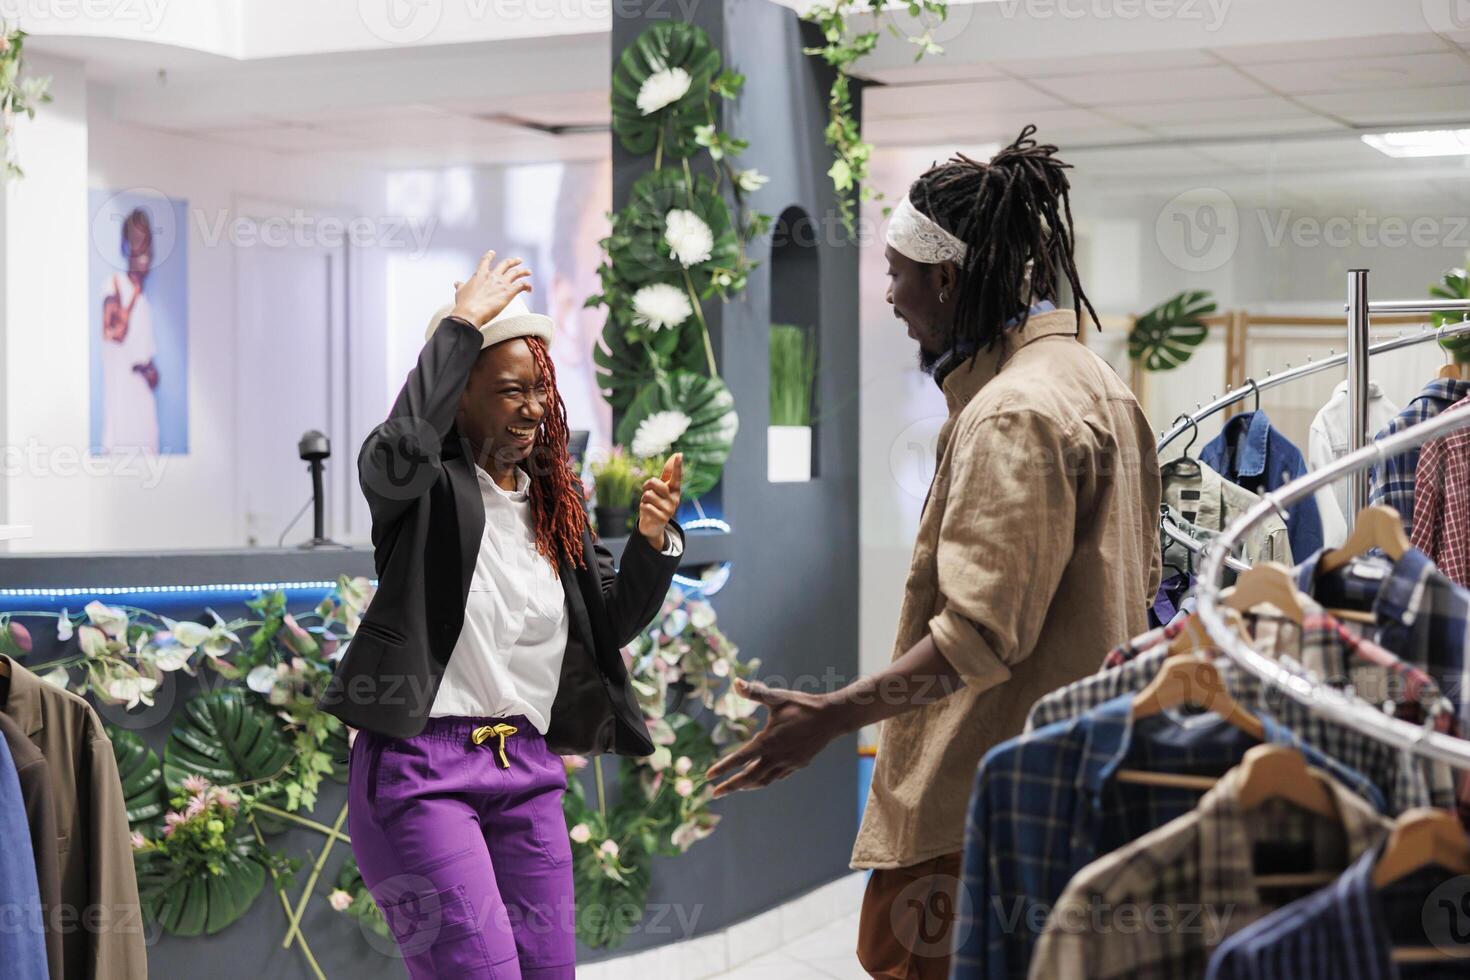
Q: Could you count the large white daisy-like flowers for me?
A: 4